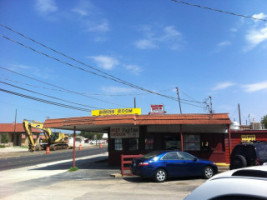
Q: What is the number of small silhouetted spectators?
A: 0